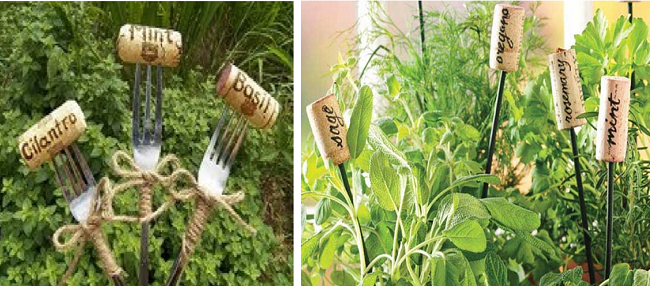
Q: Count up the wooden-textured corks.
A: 7